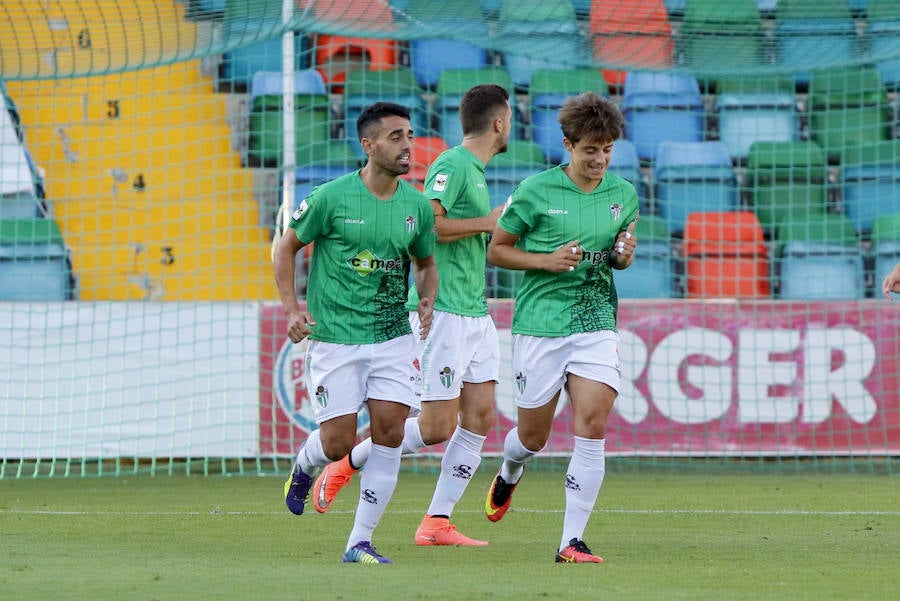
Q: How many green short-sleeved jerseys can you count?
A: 3